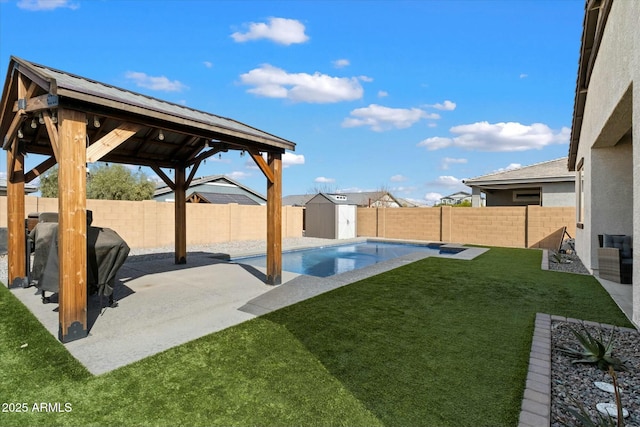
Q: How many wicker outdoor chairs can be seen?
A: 1